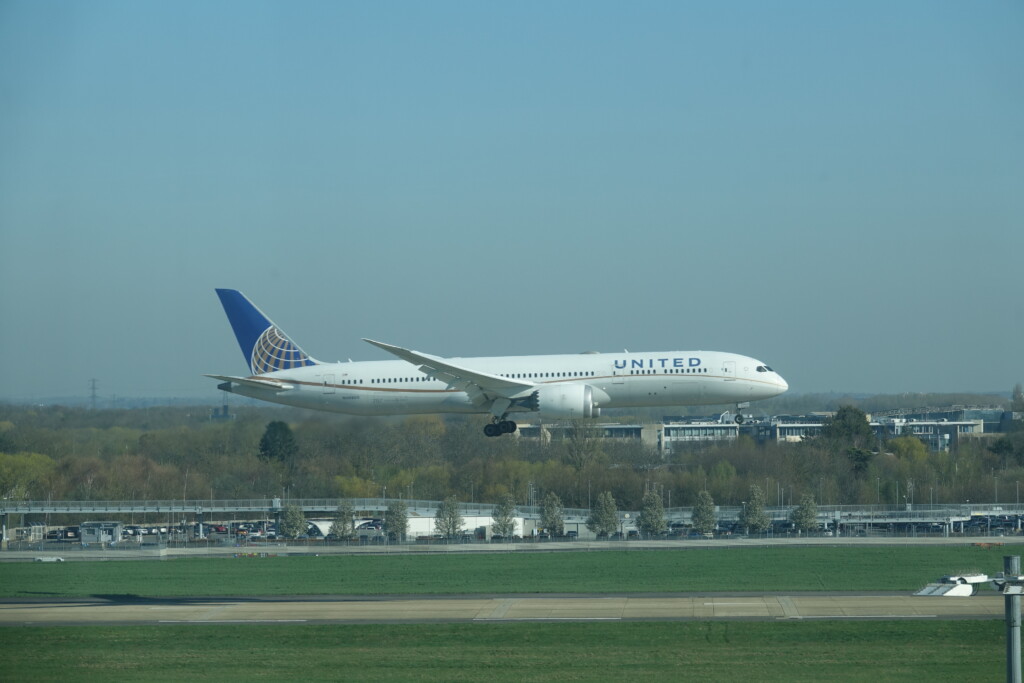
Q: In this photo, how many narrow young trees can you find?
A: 11